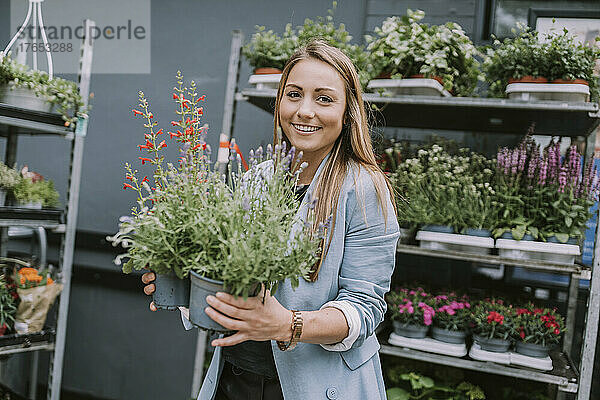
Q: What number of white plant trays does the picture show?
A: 7